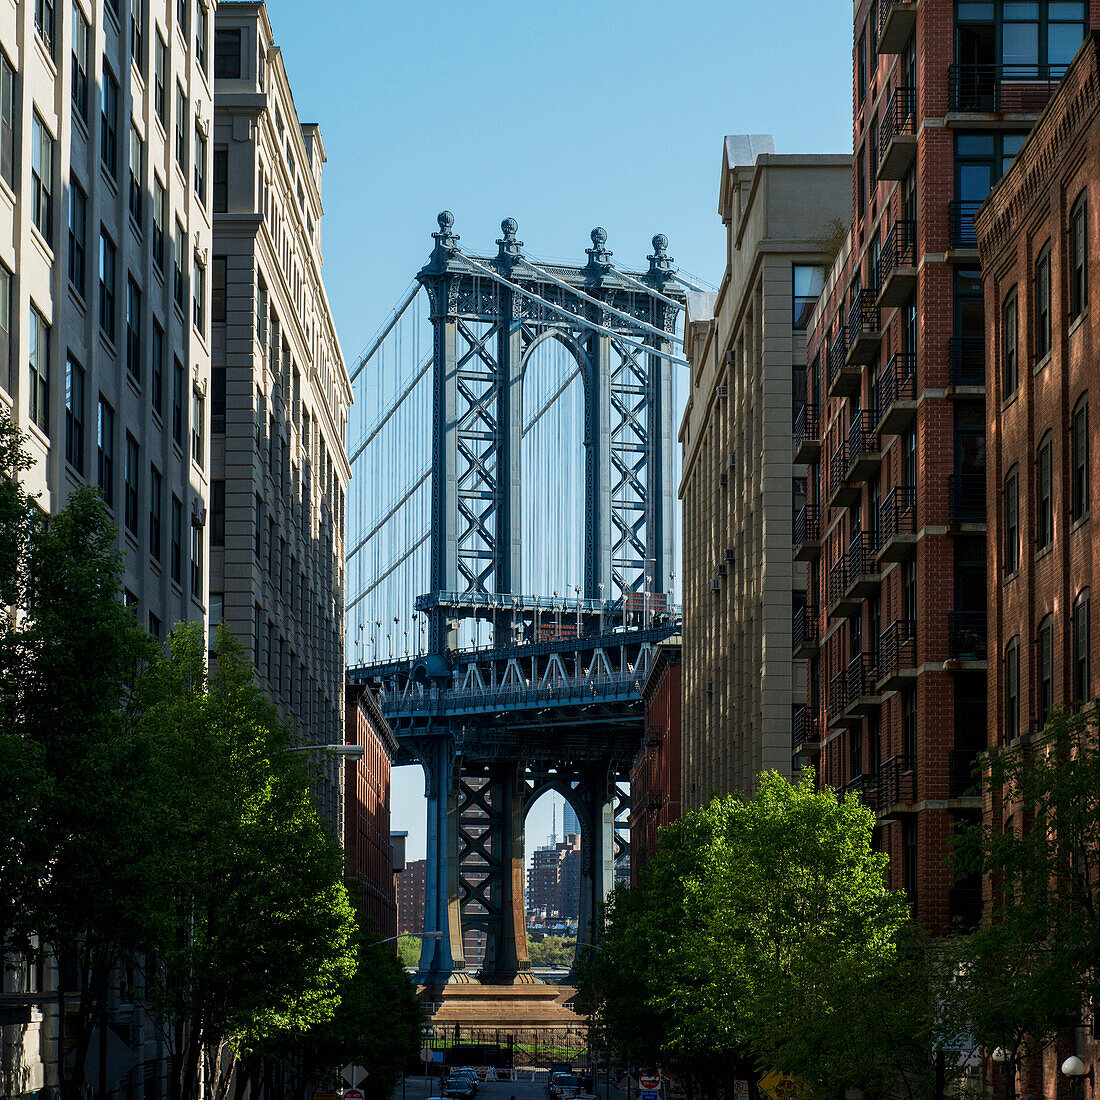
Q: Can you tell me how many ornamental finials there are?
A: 4